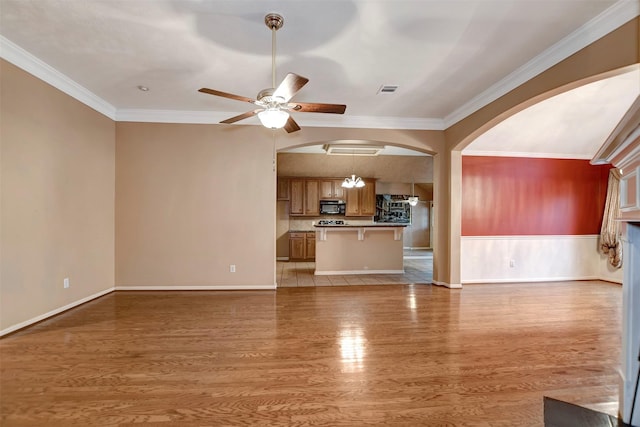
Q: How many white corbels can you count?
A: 3